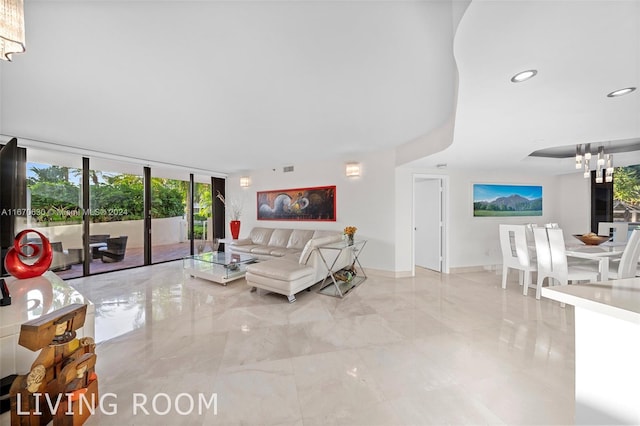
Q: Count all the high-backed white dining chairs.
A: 6